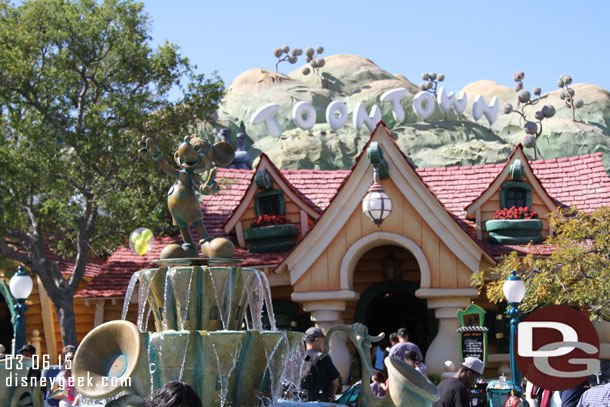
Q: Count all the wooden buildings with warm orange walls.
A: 1